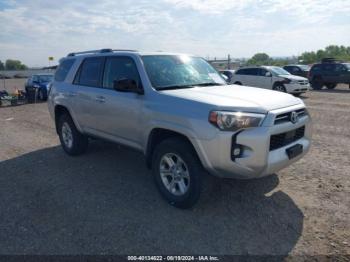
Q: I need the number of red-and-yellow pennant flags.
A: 0